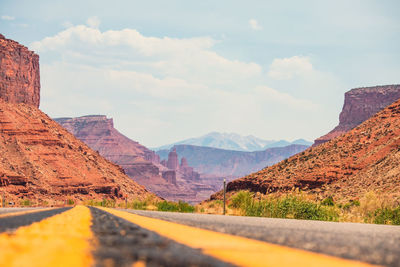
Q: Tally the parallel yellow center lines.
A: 2